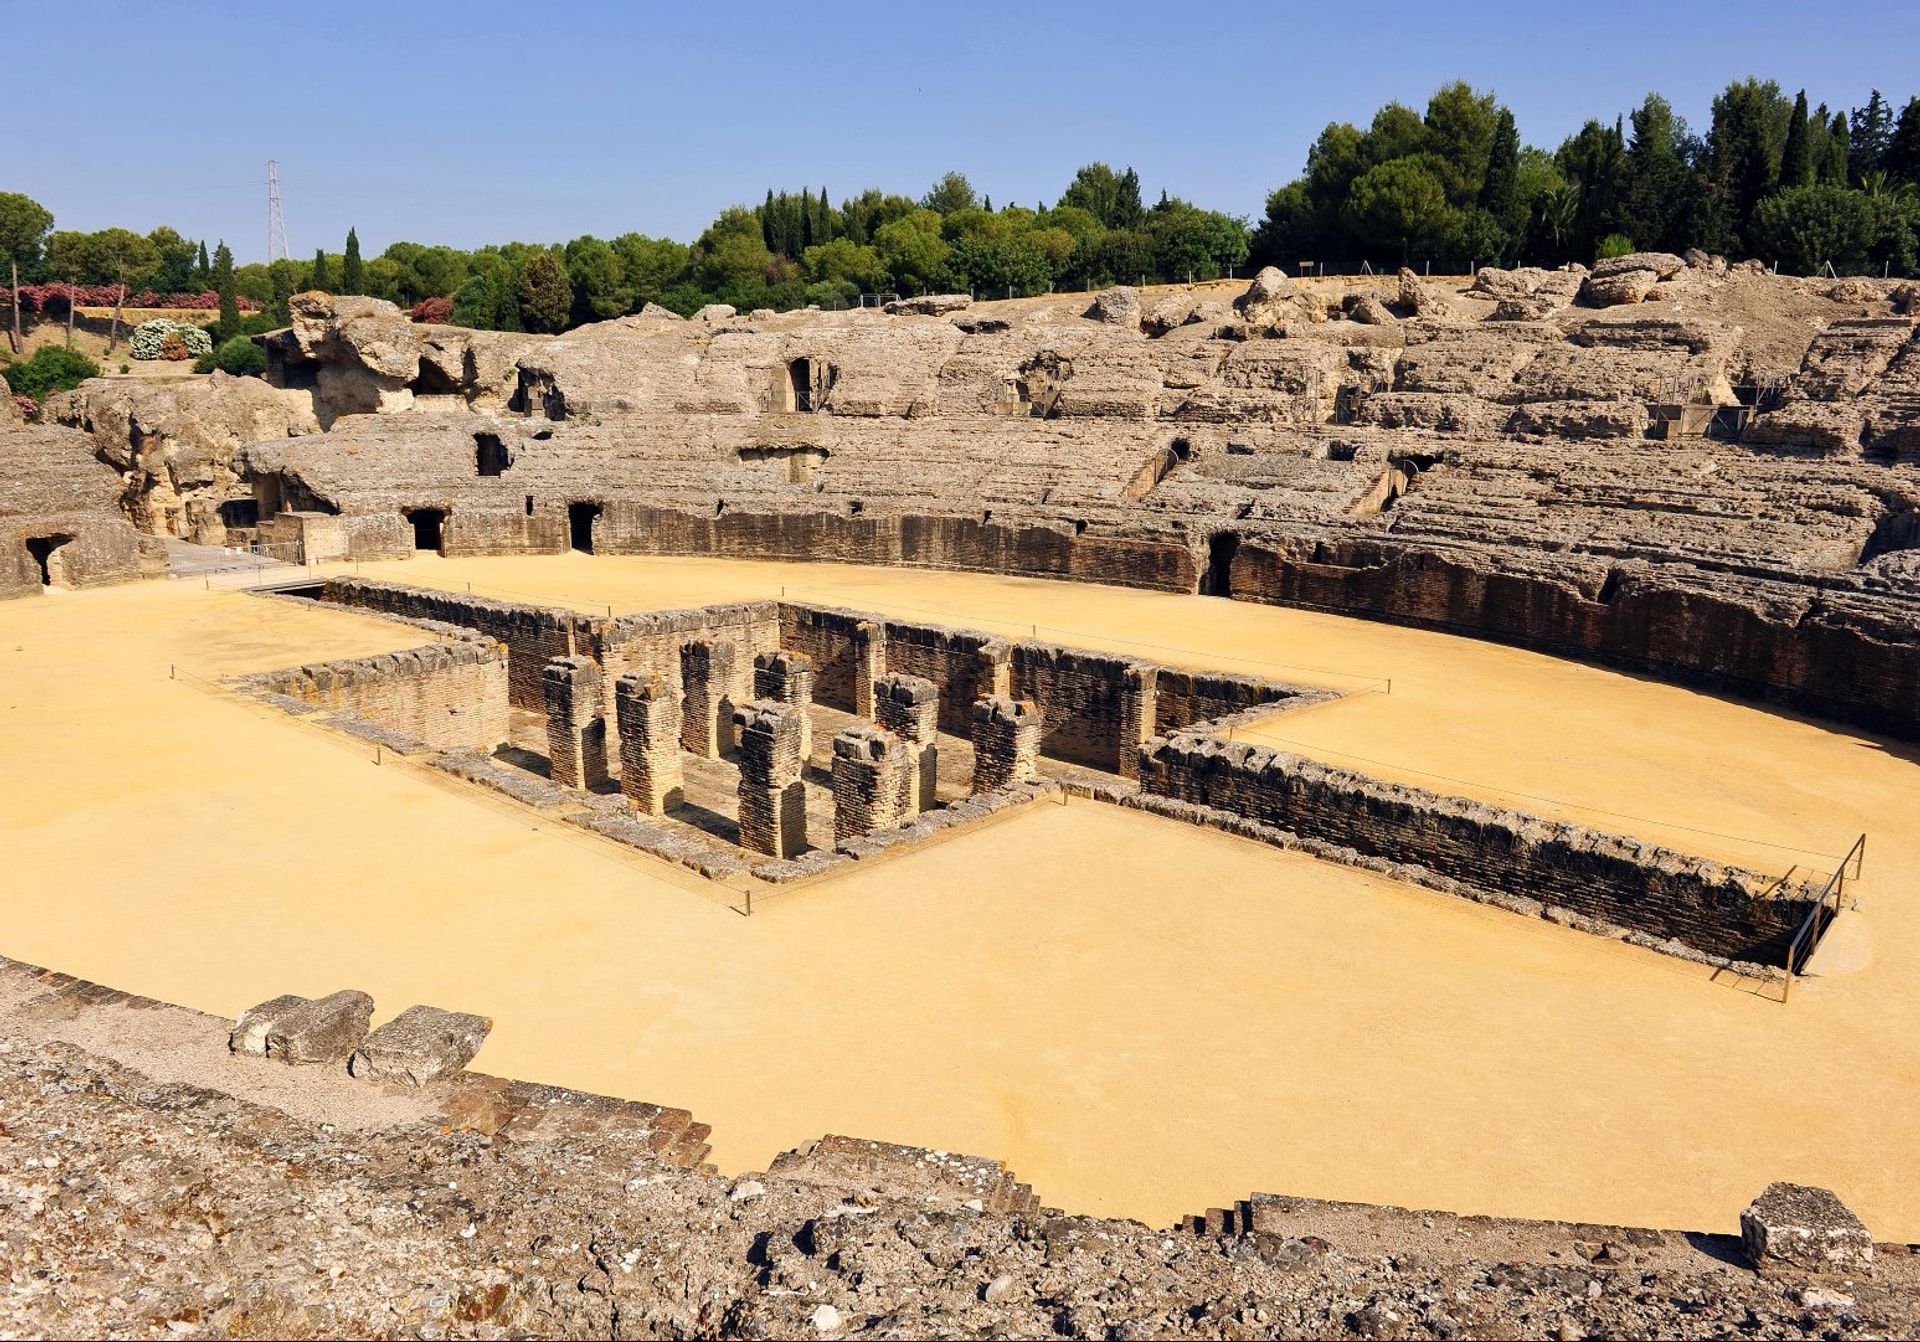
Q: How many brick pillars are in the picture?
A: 8